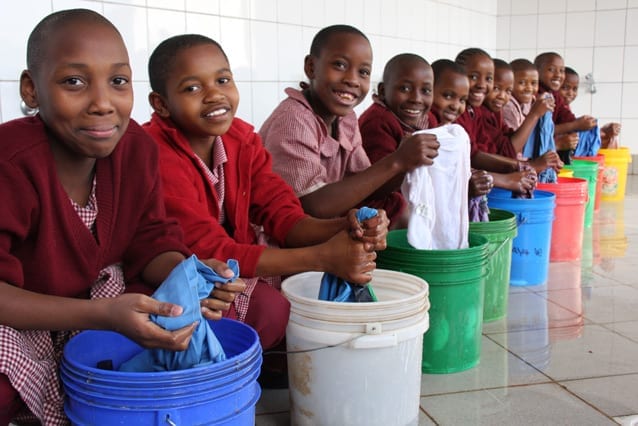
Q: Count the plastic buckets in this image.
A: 10